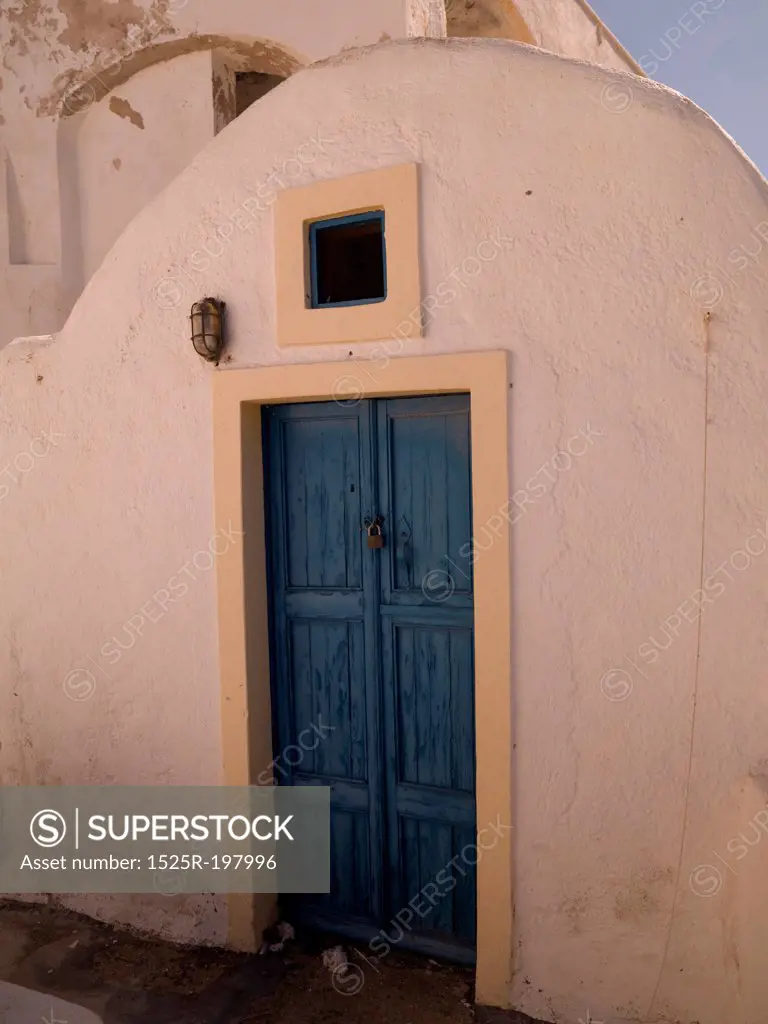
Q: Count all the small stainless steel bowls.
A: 0